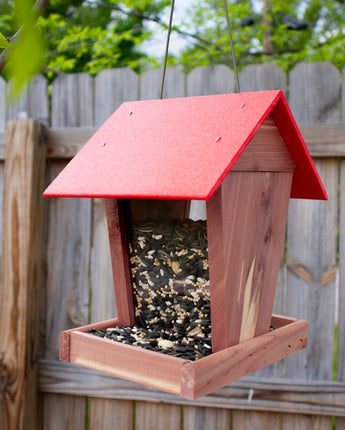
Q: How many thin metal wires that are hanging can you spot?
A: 2